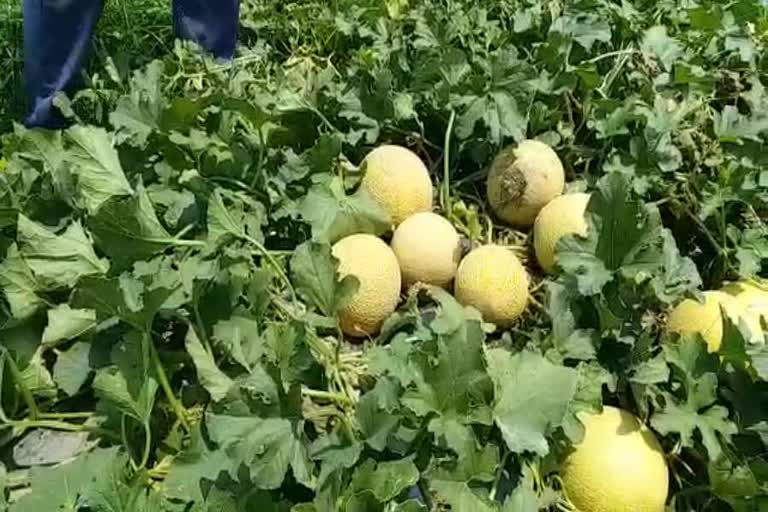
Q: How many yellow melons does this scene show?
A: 9